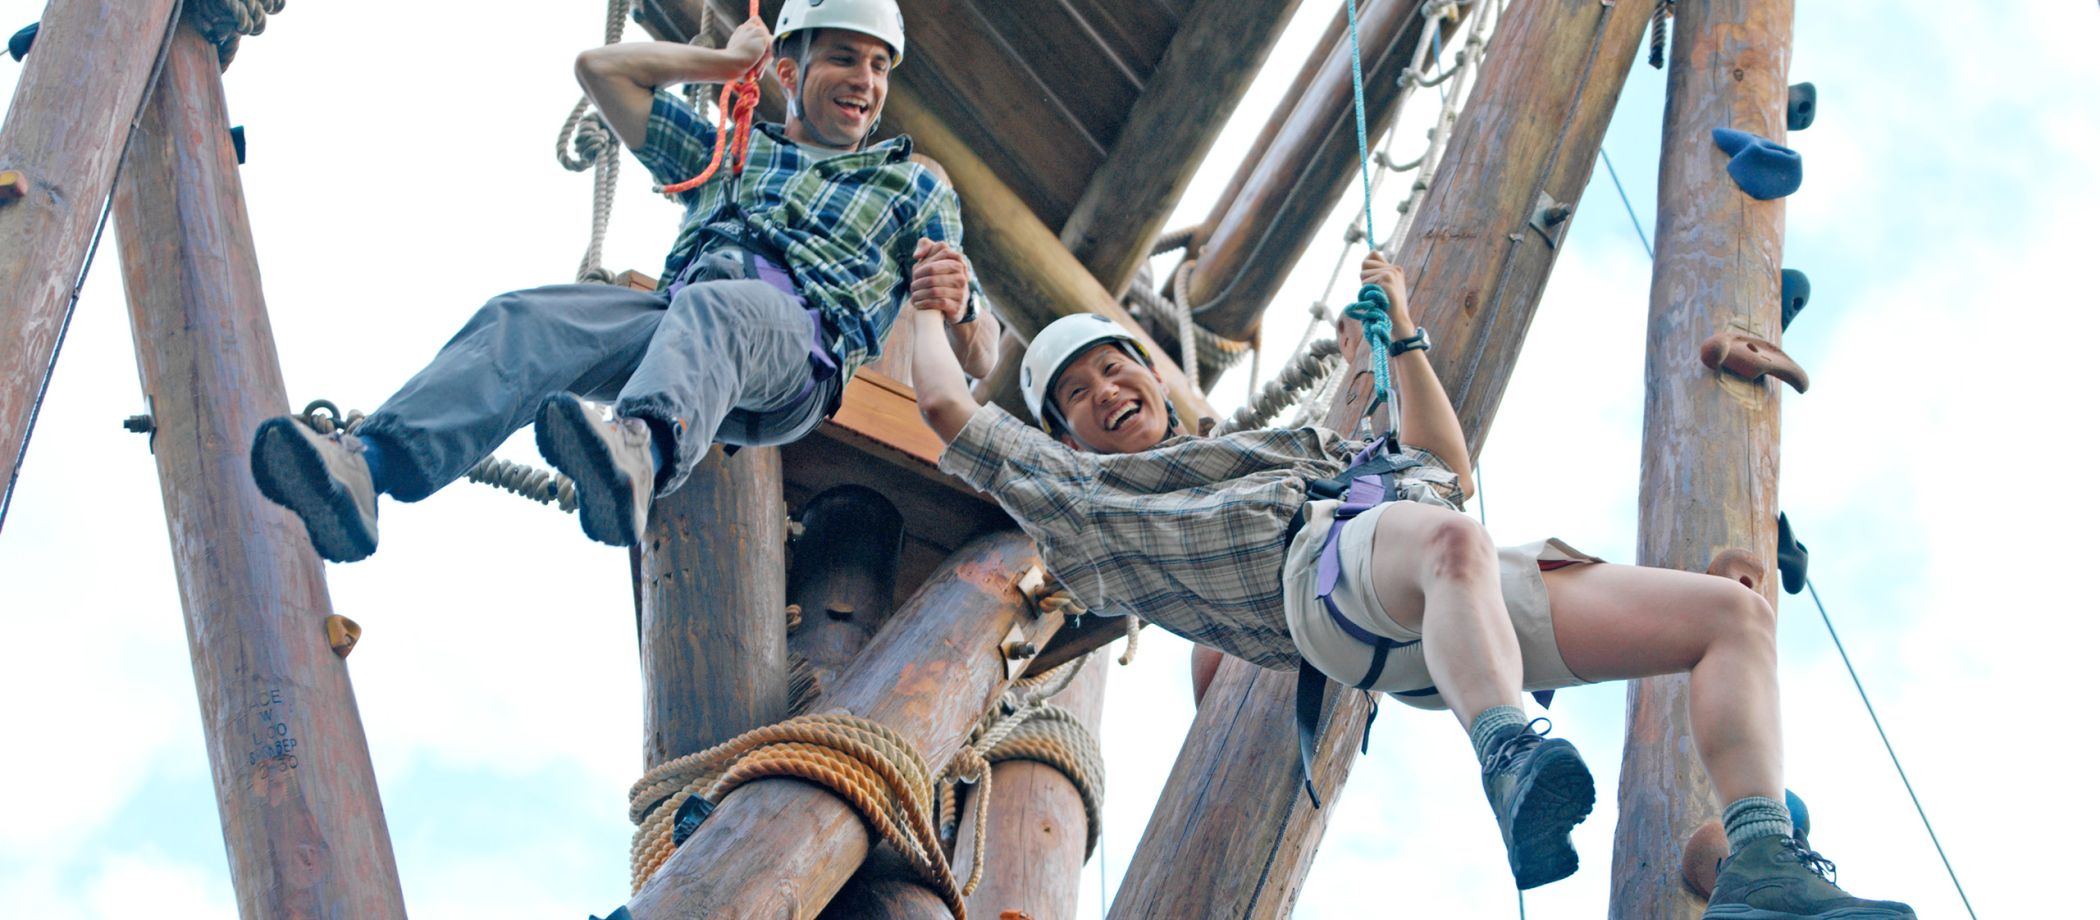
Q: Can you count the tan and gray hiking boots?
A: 2